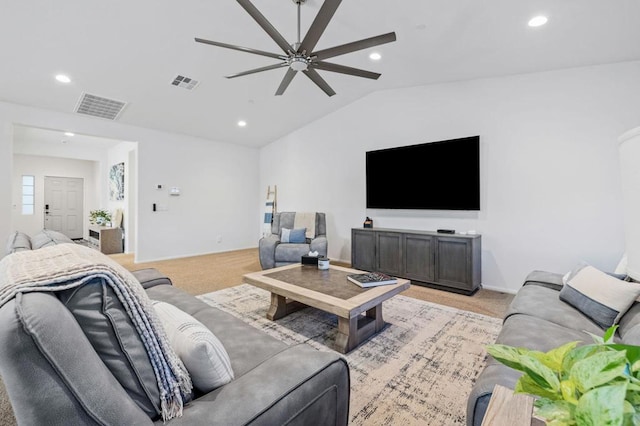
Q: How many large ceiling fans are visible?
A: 1